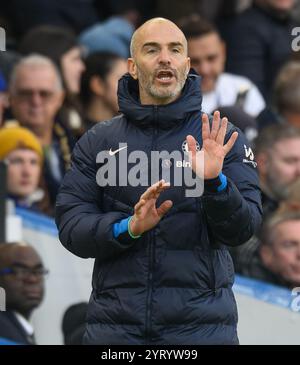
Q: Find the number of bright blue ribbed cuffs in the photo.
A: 2